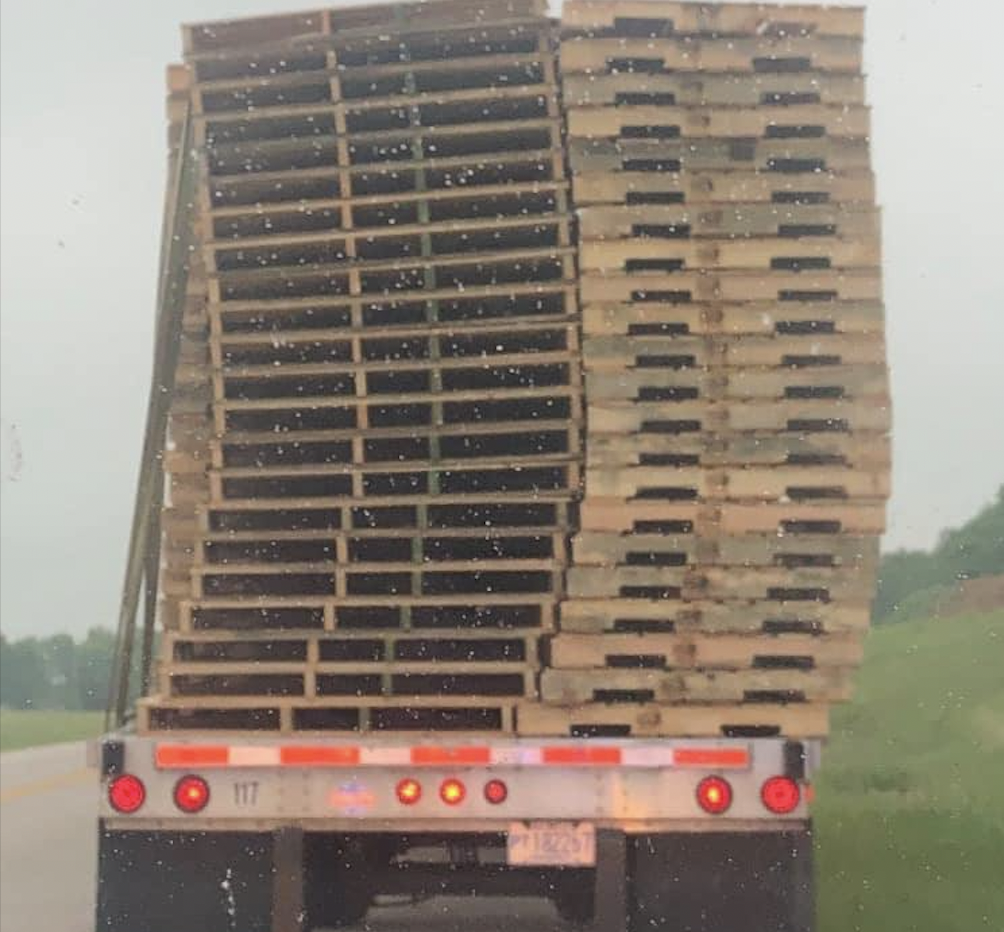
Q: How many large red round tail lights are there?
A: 4